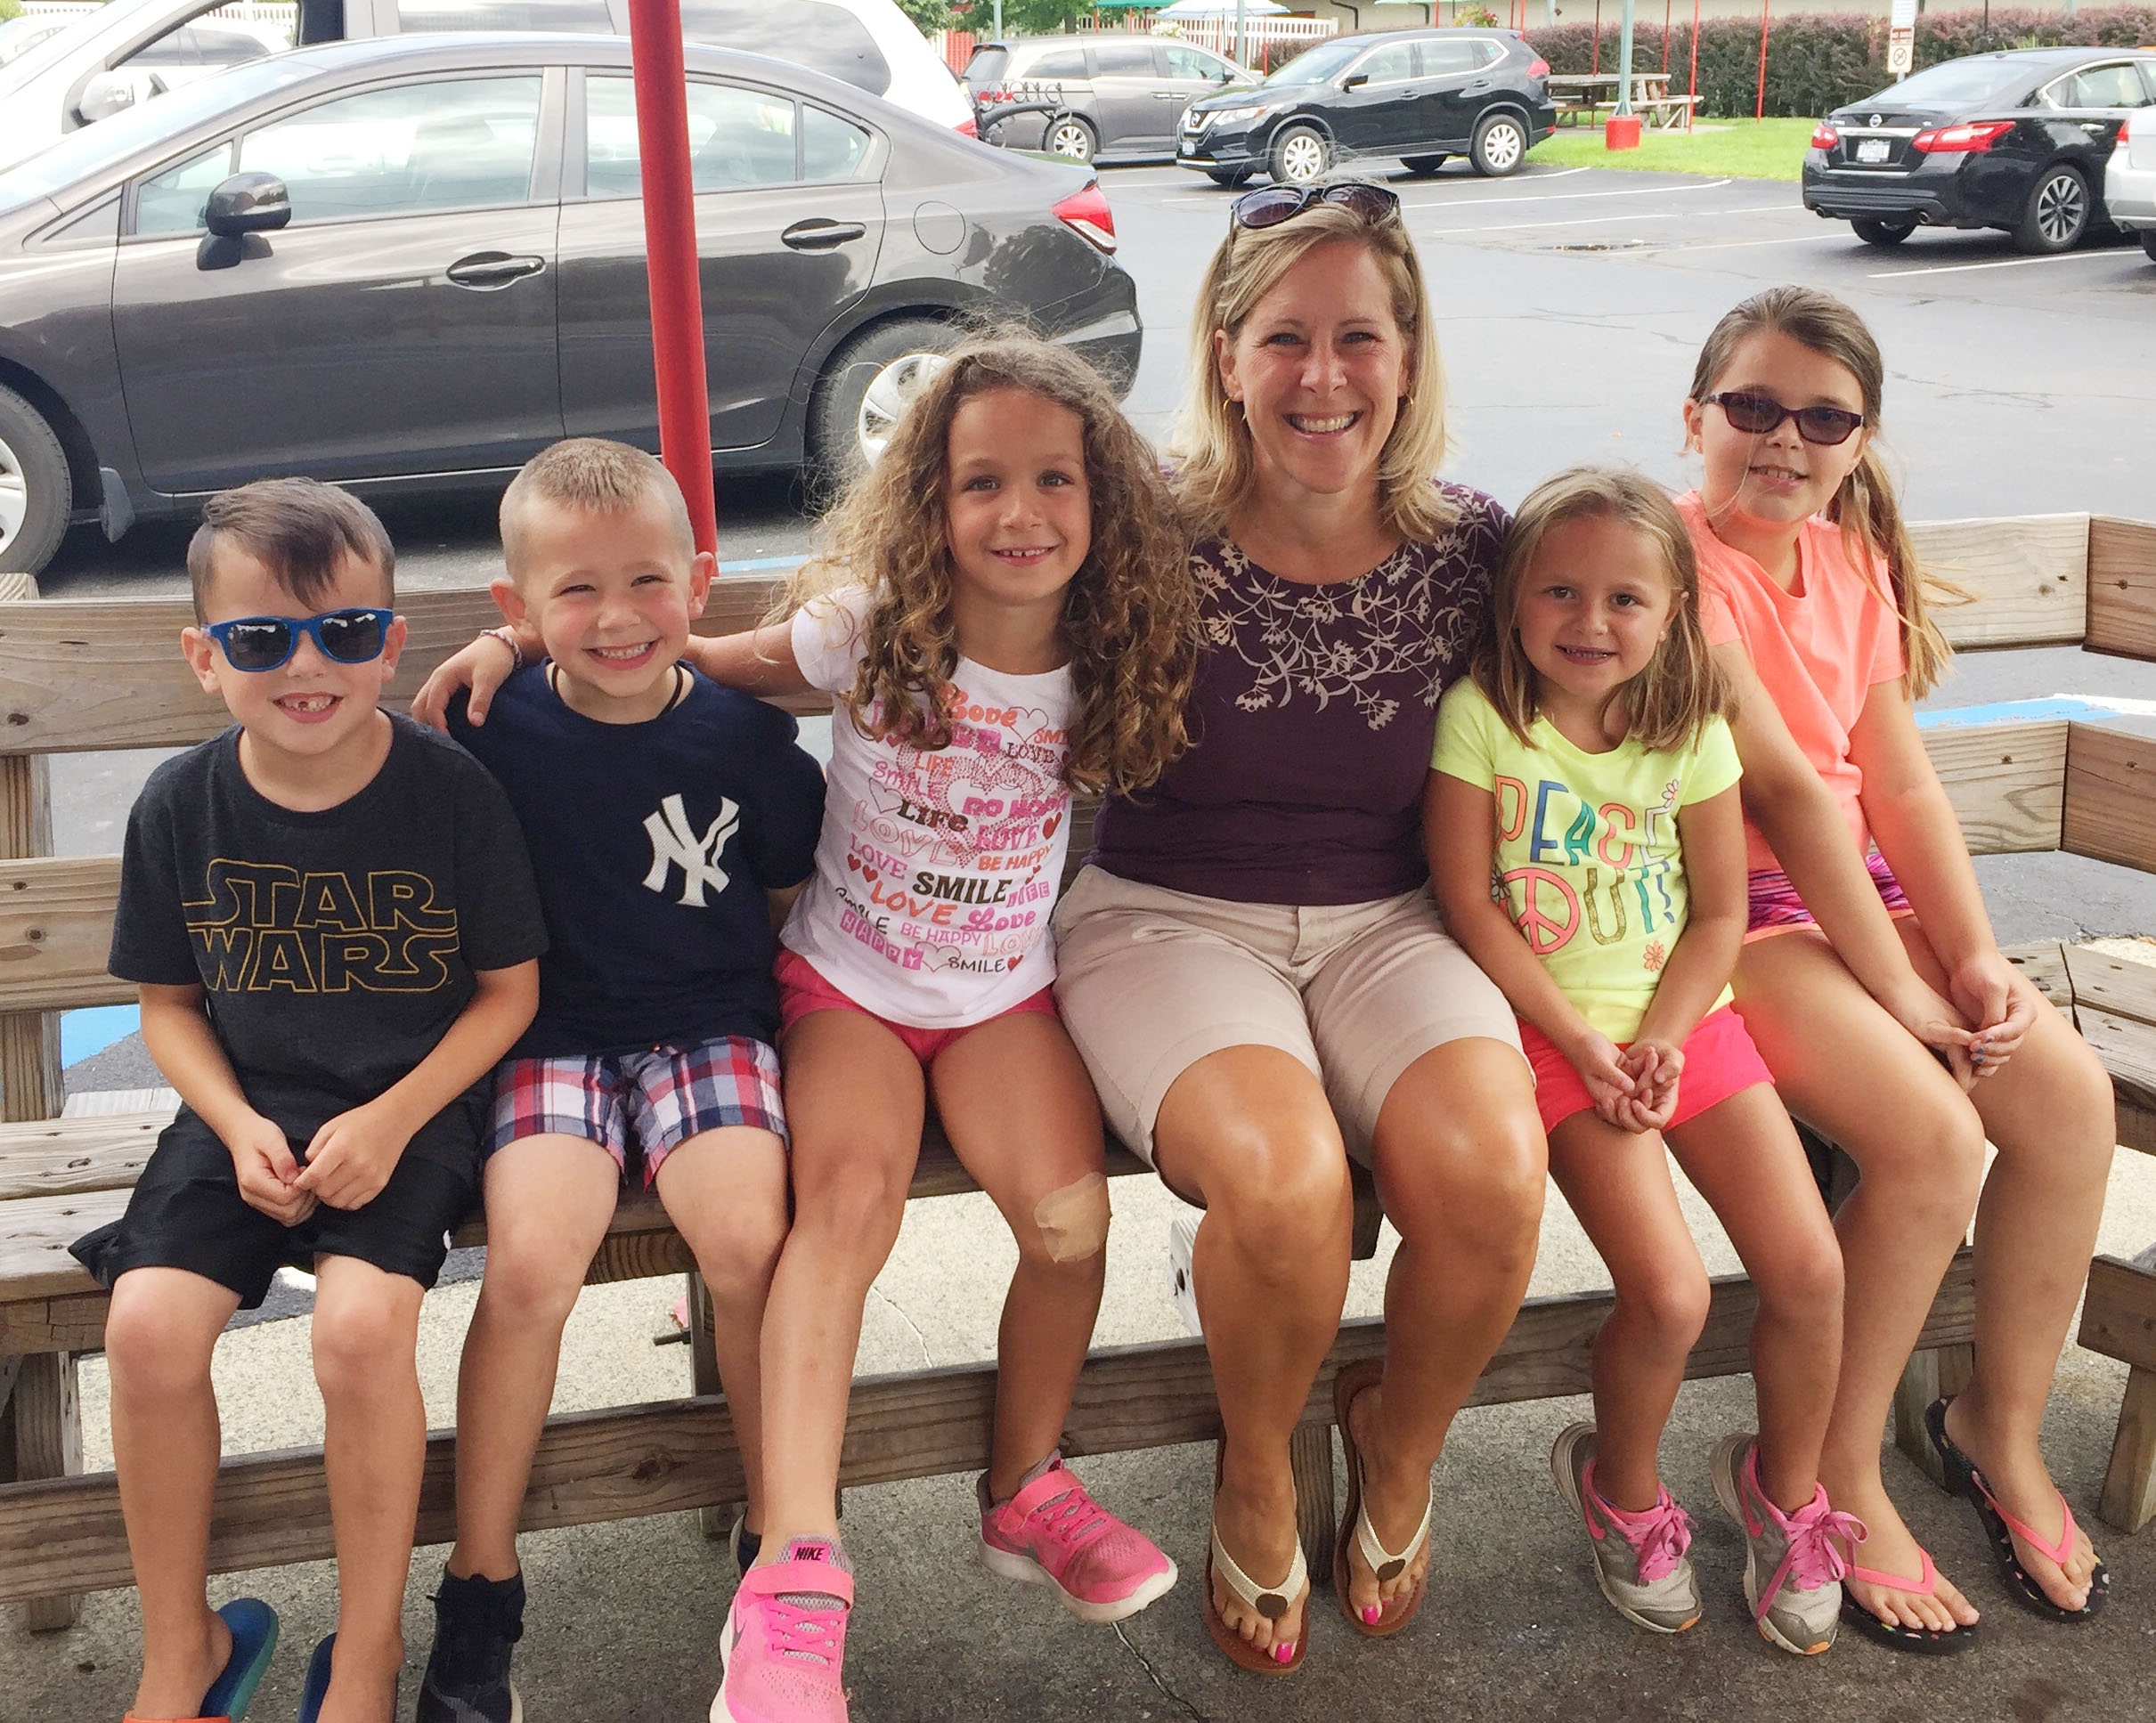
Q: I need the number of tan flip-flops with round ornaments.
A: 2